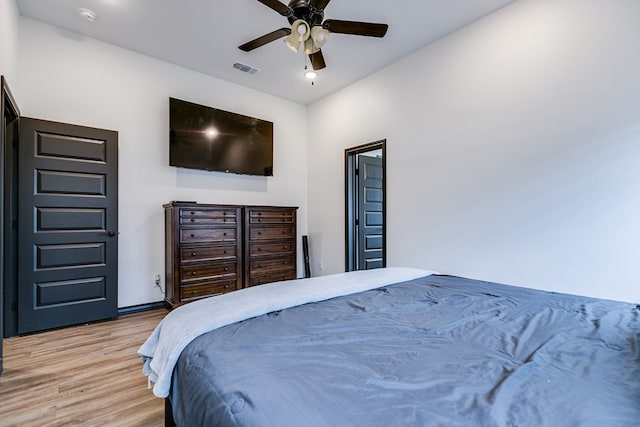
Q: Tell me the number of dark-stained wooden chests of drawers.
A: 2